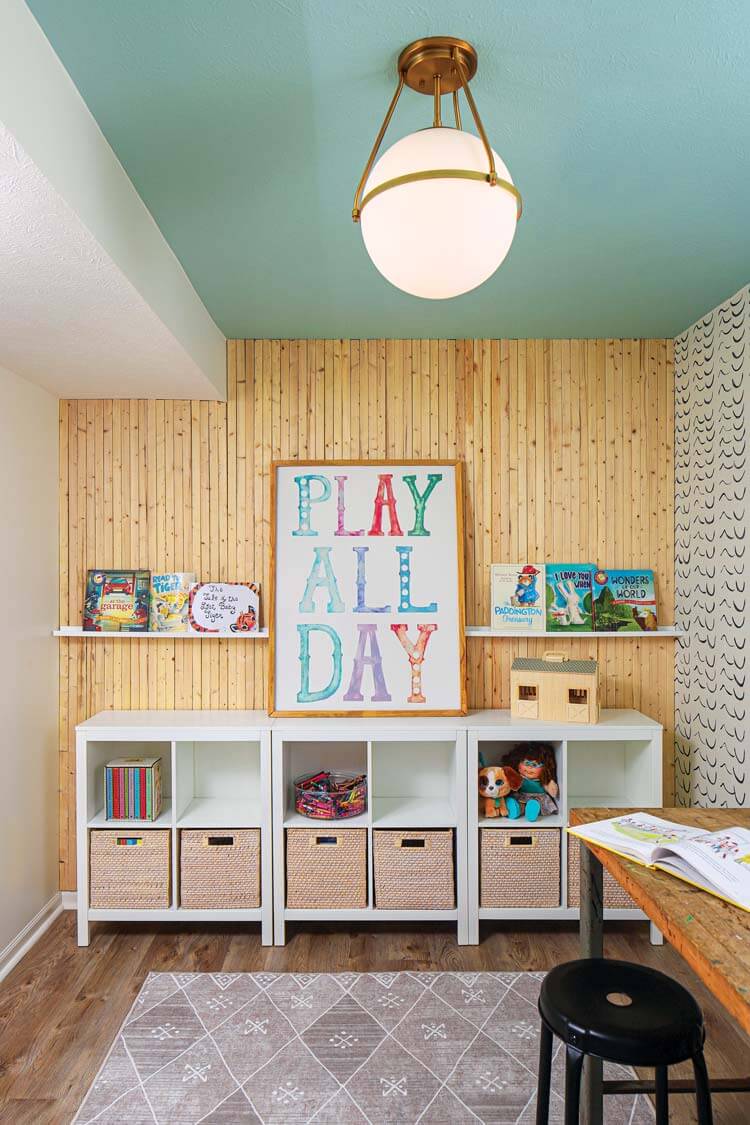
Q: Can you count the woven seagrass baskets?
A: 6